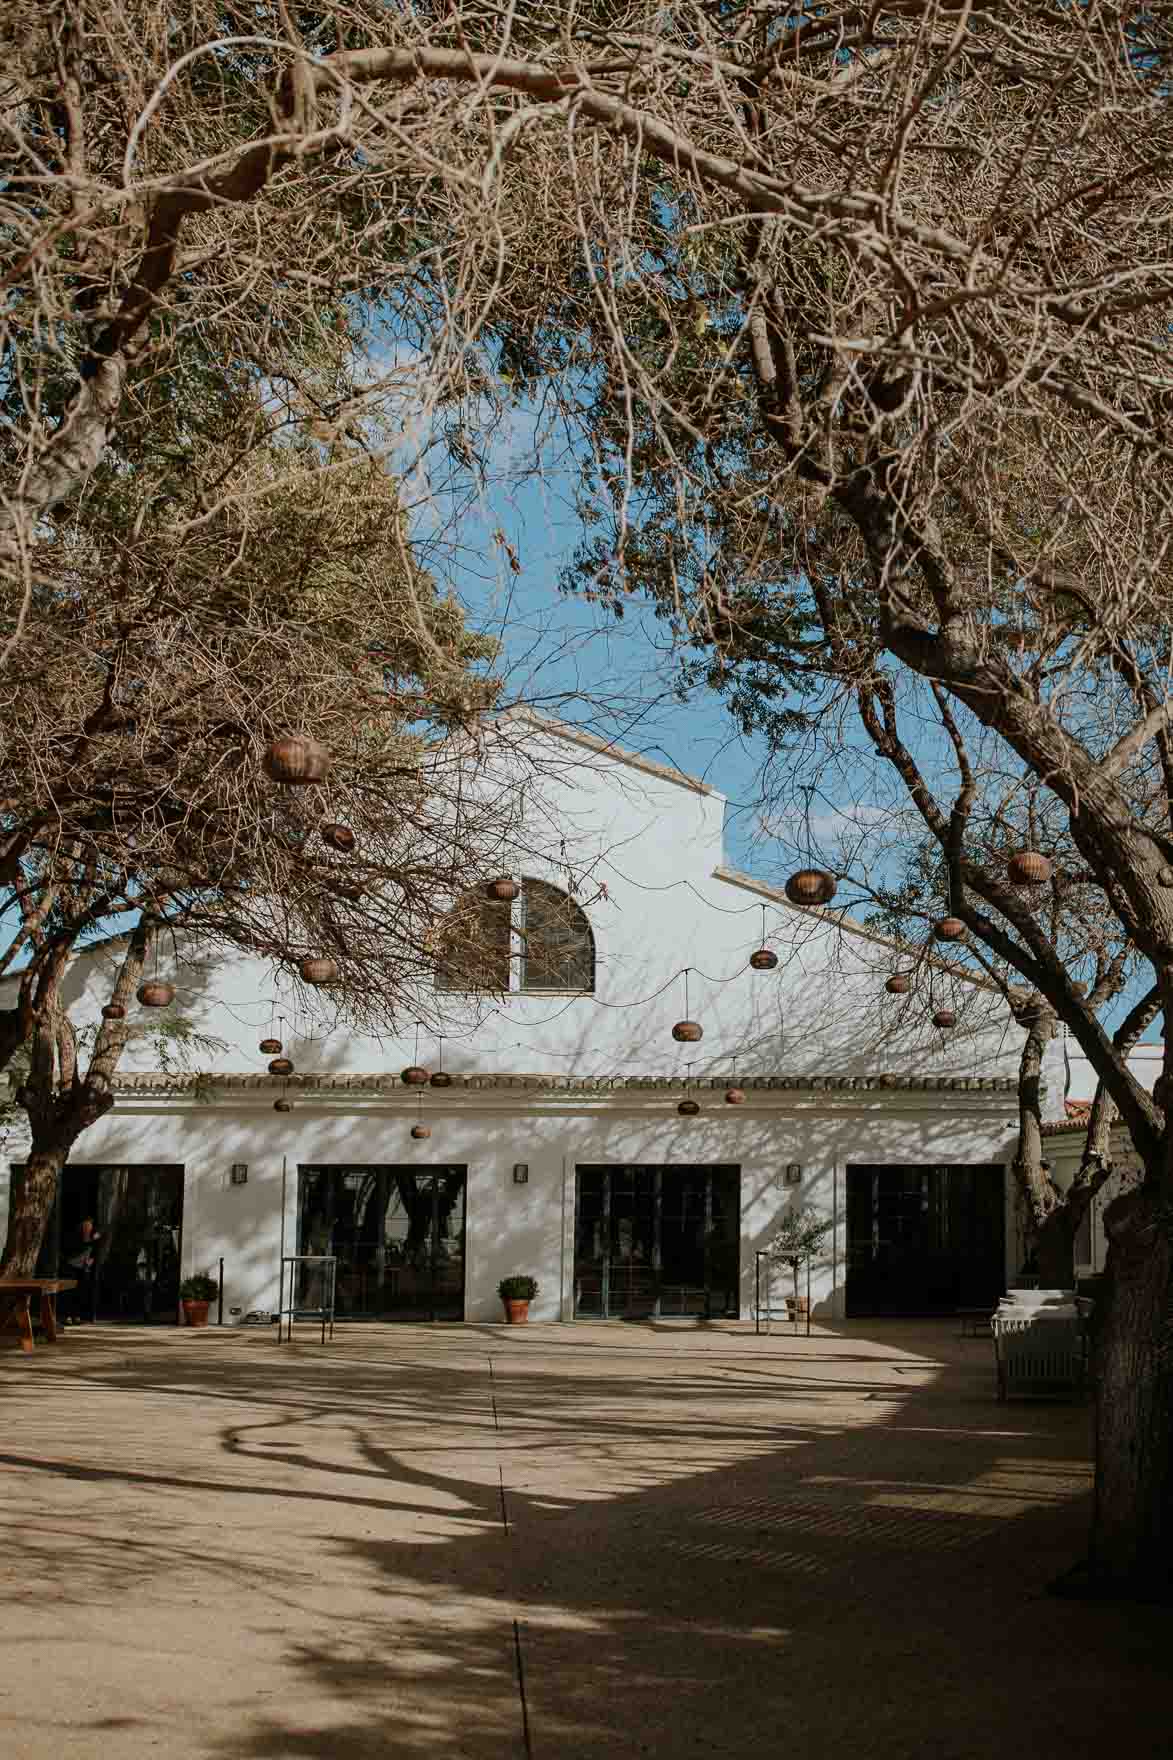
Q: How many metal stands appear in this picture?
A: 2